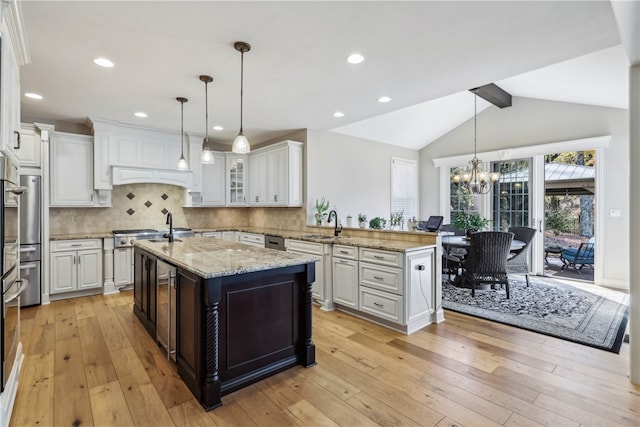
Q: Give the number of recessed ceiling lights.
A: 7